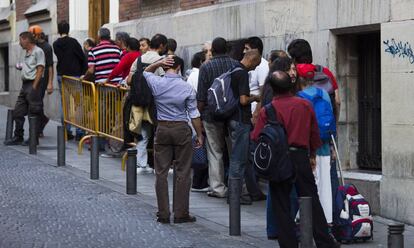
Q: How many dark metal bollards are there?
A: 8